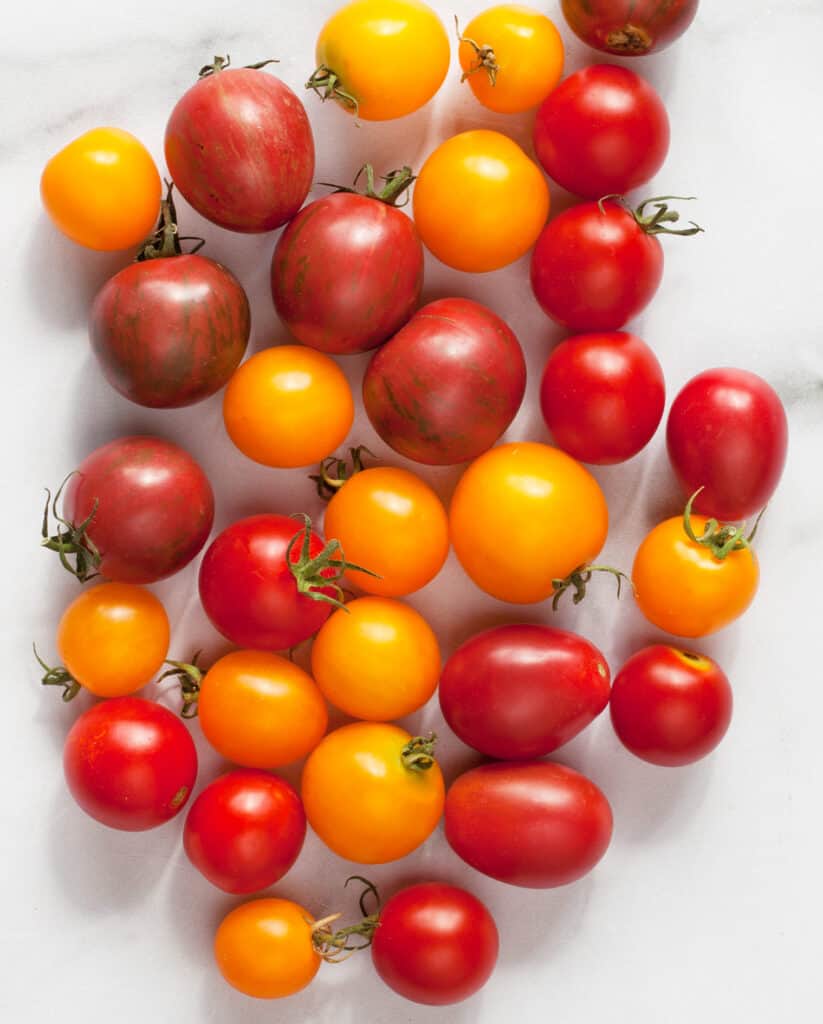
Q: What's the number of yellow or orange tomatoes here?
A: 13